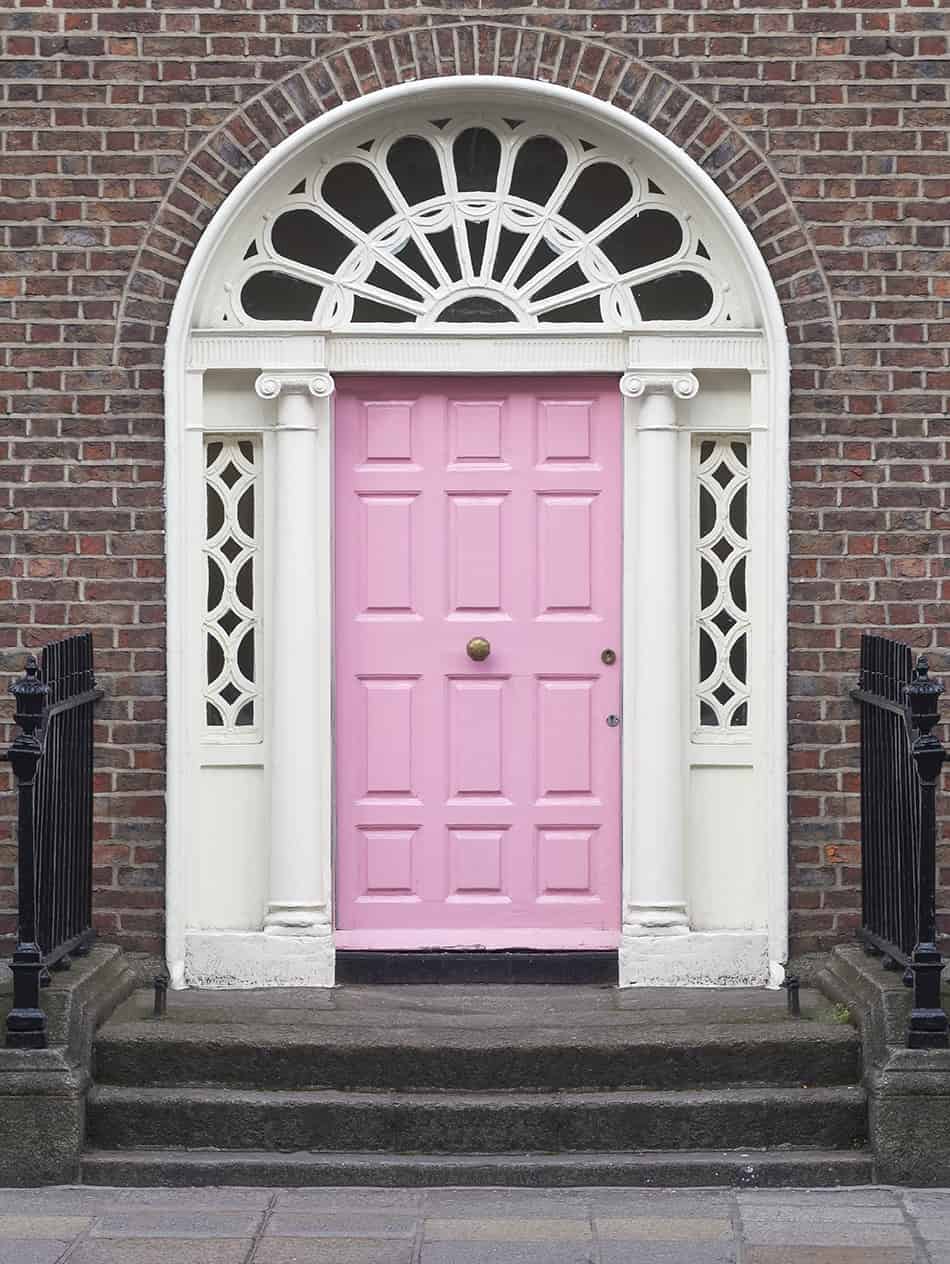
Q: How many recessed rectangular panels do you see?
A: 12